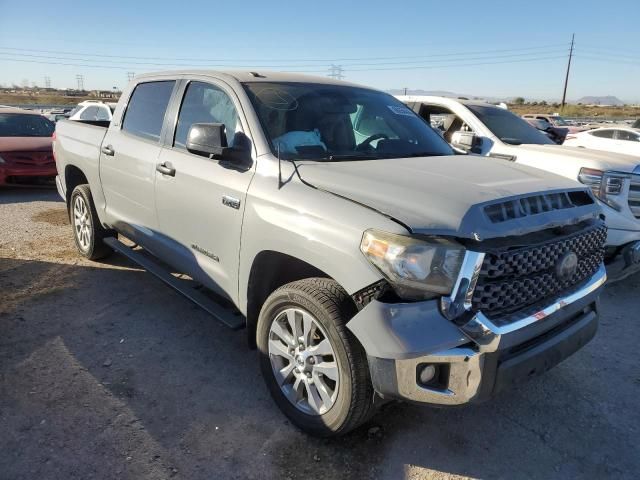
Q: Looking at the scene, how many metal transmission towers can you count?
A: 4